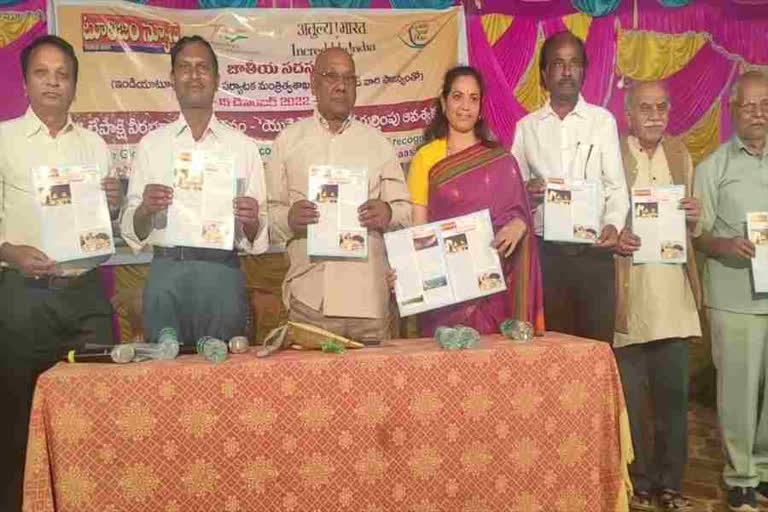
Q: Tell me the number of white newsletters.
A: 7